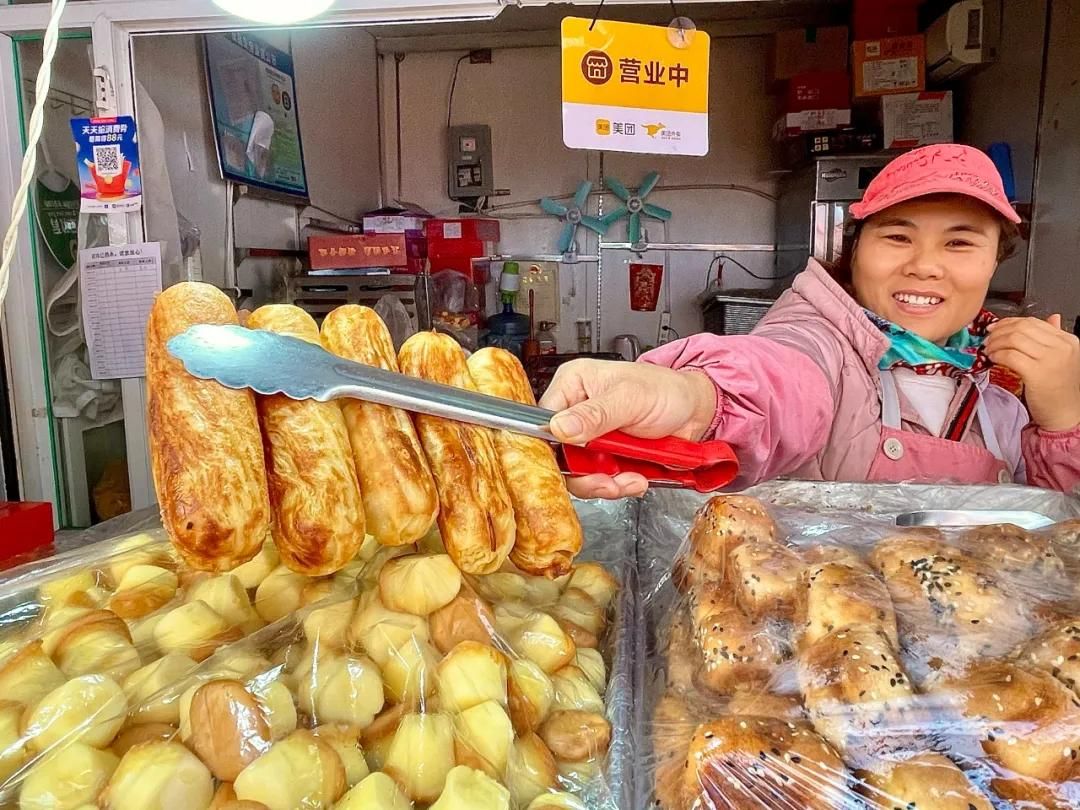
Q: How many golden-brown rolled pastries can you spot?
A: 5